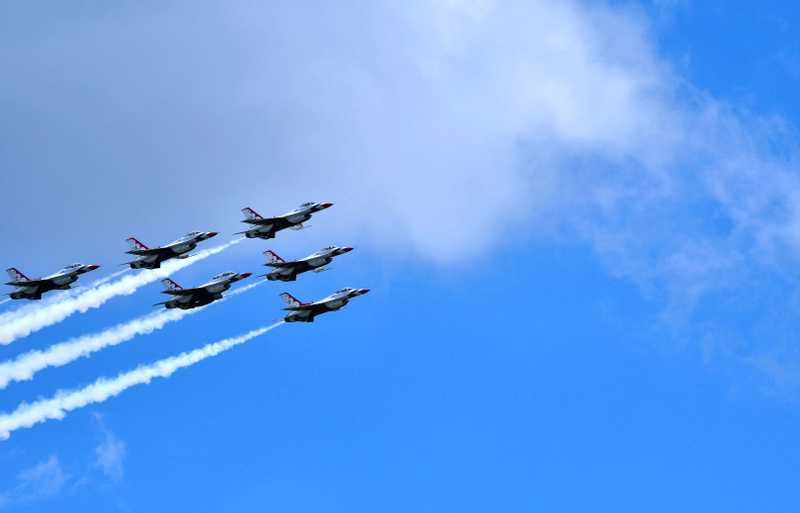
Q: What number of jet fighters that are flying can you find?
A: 6